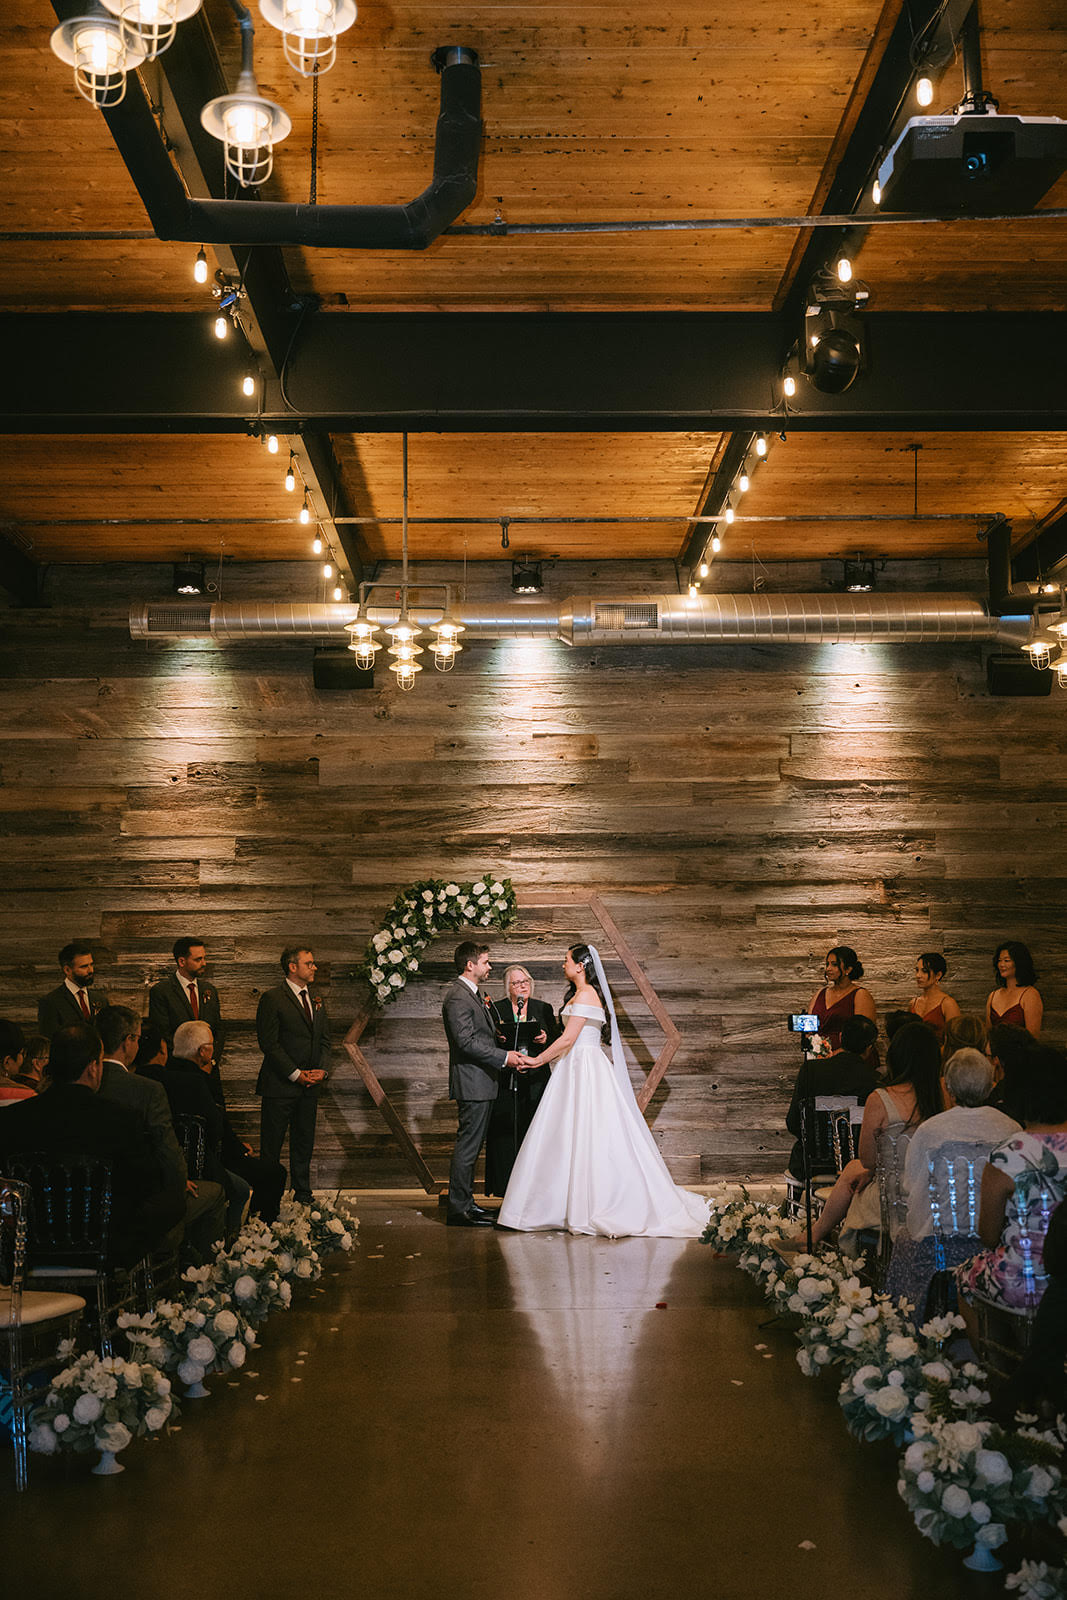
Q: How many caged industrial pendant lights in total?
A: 14